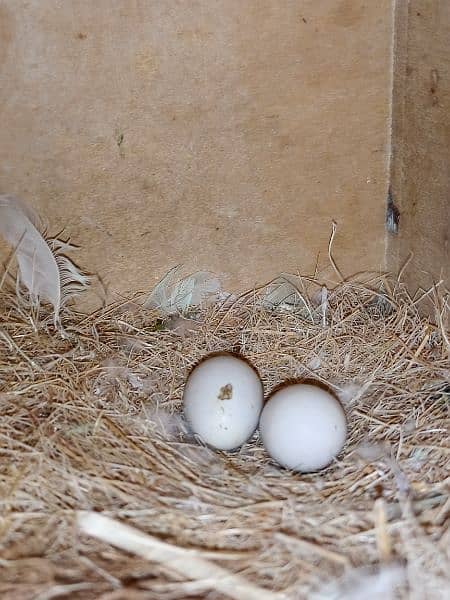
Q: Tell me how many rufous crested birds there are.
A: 0